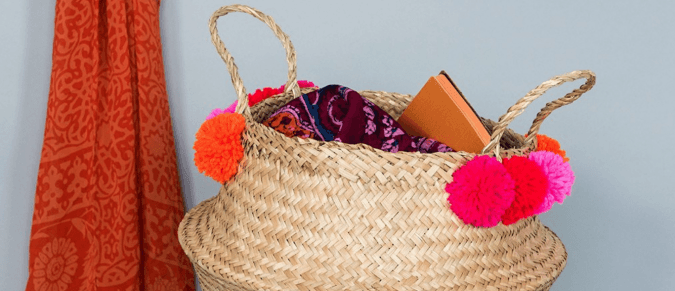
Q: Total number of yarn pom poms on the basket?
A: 8